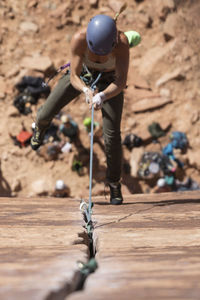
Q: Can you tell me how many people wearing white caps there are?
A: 2